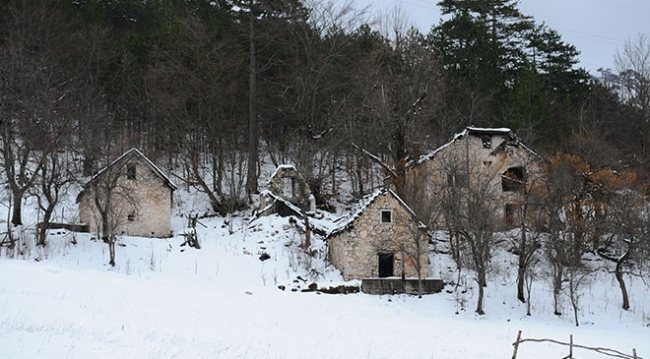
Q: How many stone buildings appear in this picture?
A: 4